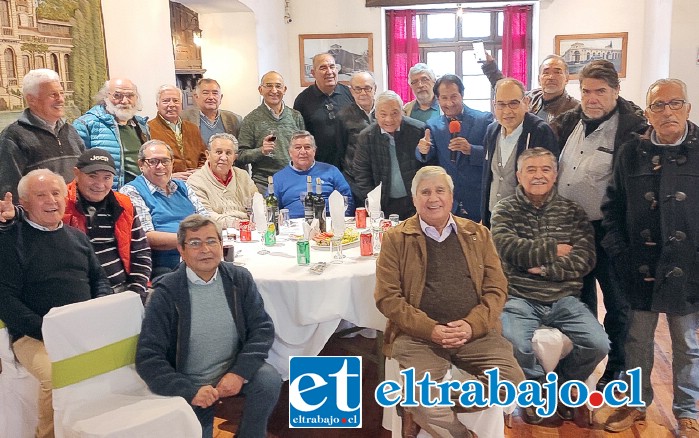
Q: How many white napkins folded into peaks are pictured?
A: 3